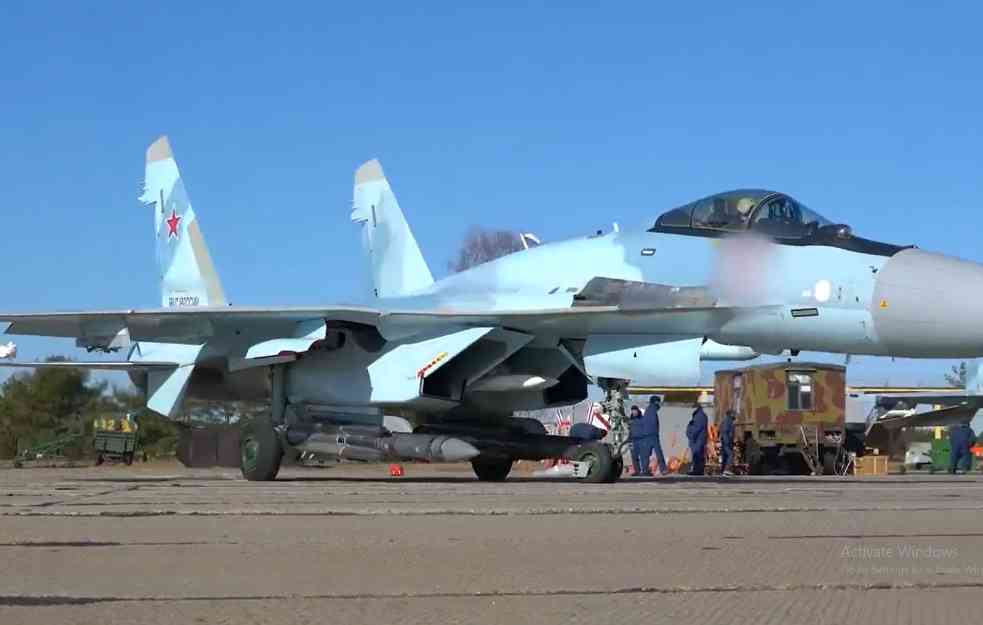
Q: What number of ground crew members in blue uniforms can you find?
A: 5